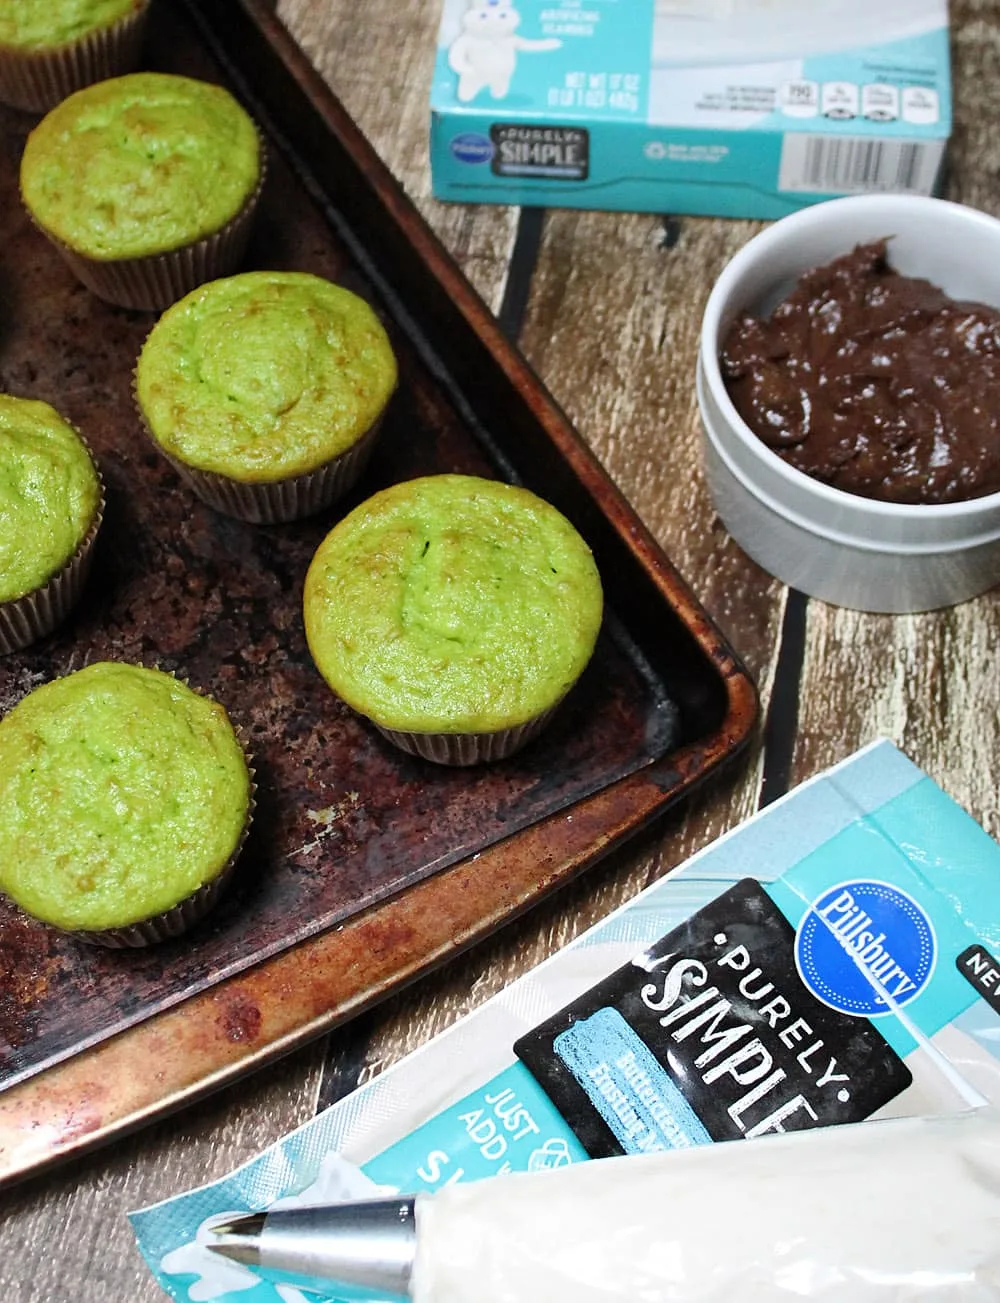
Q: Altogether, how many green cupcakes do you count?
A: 6